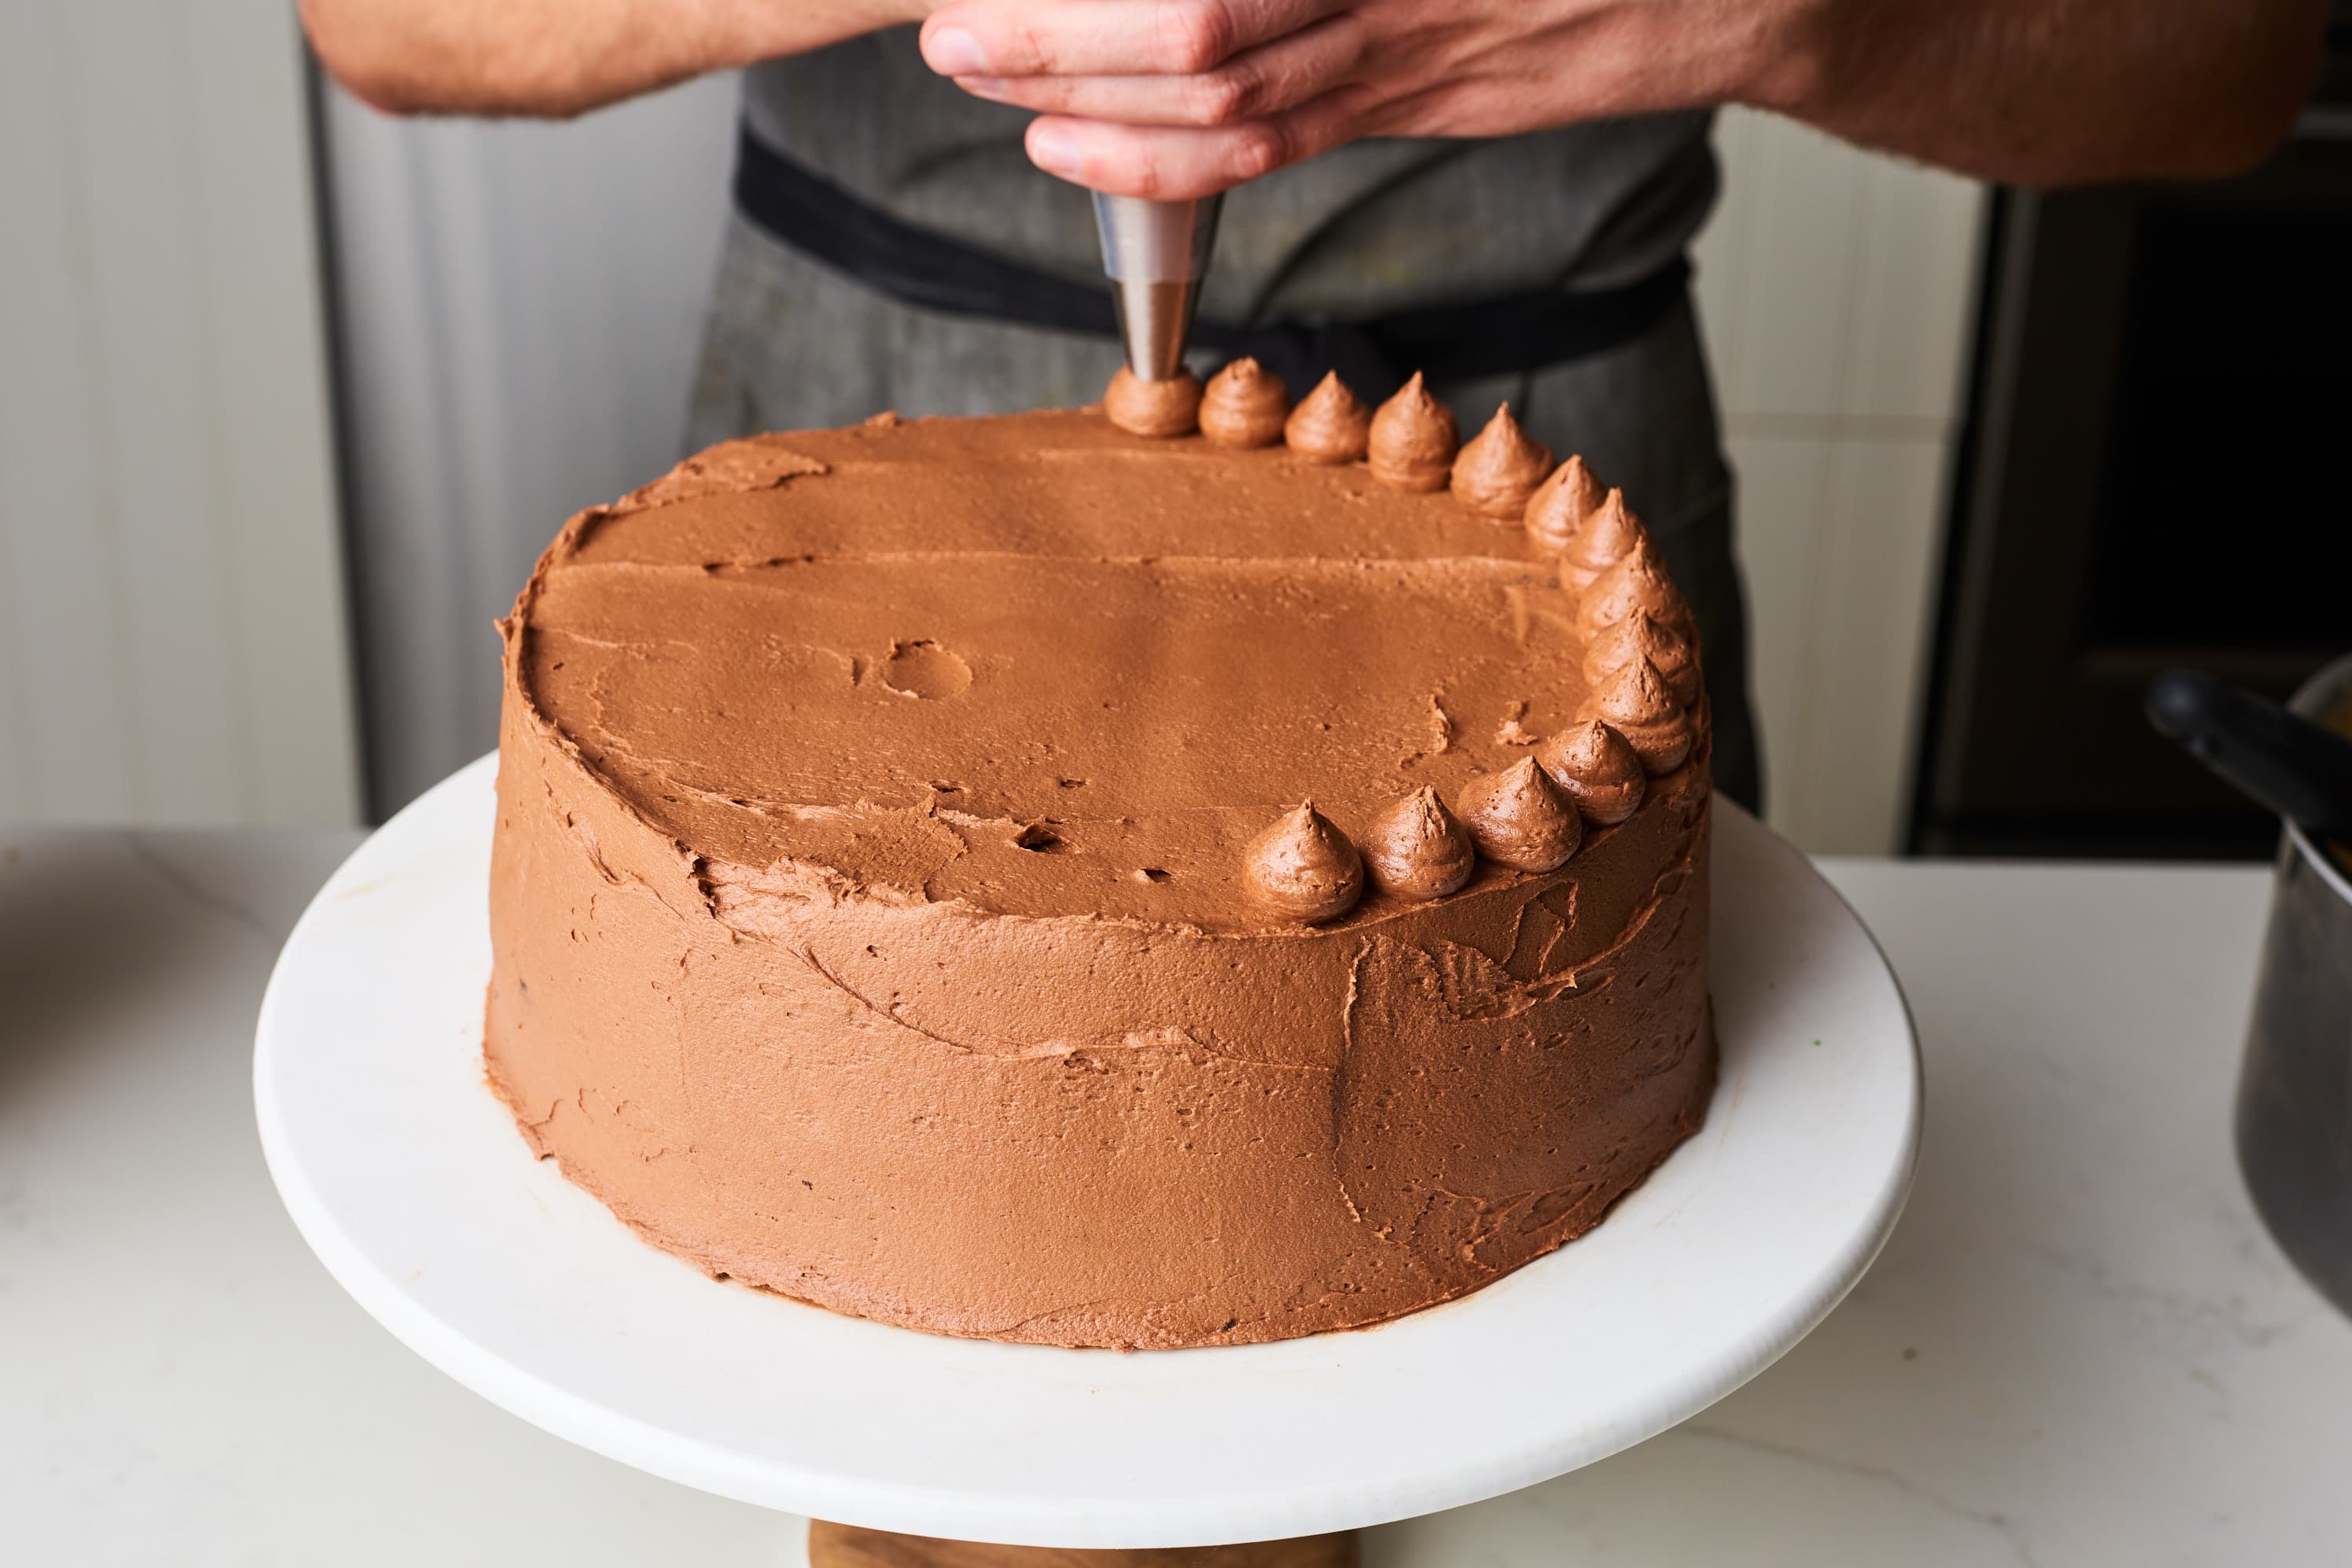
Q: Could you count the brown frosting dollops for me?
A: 14